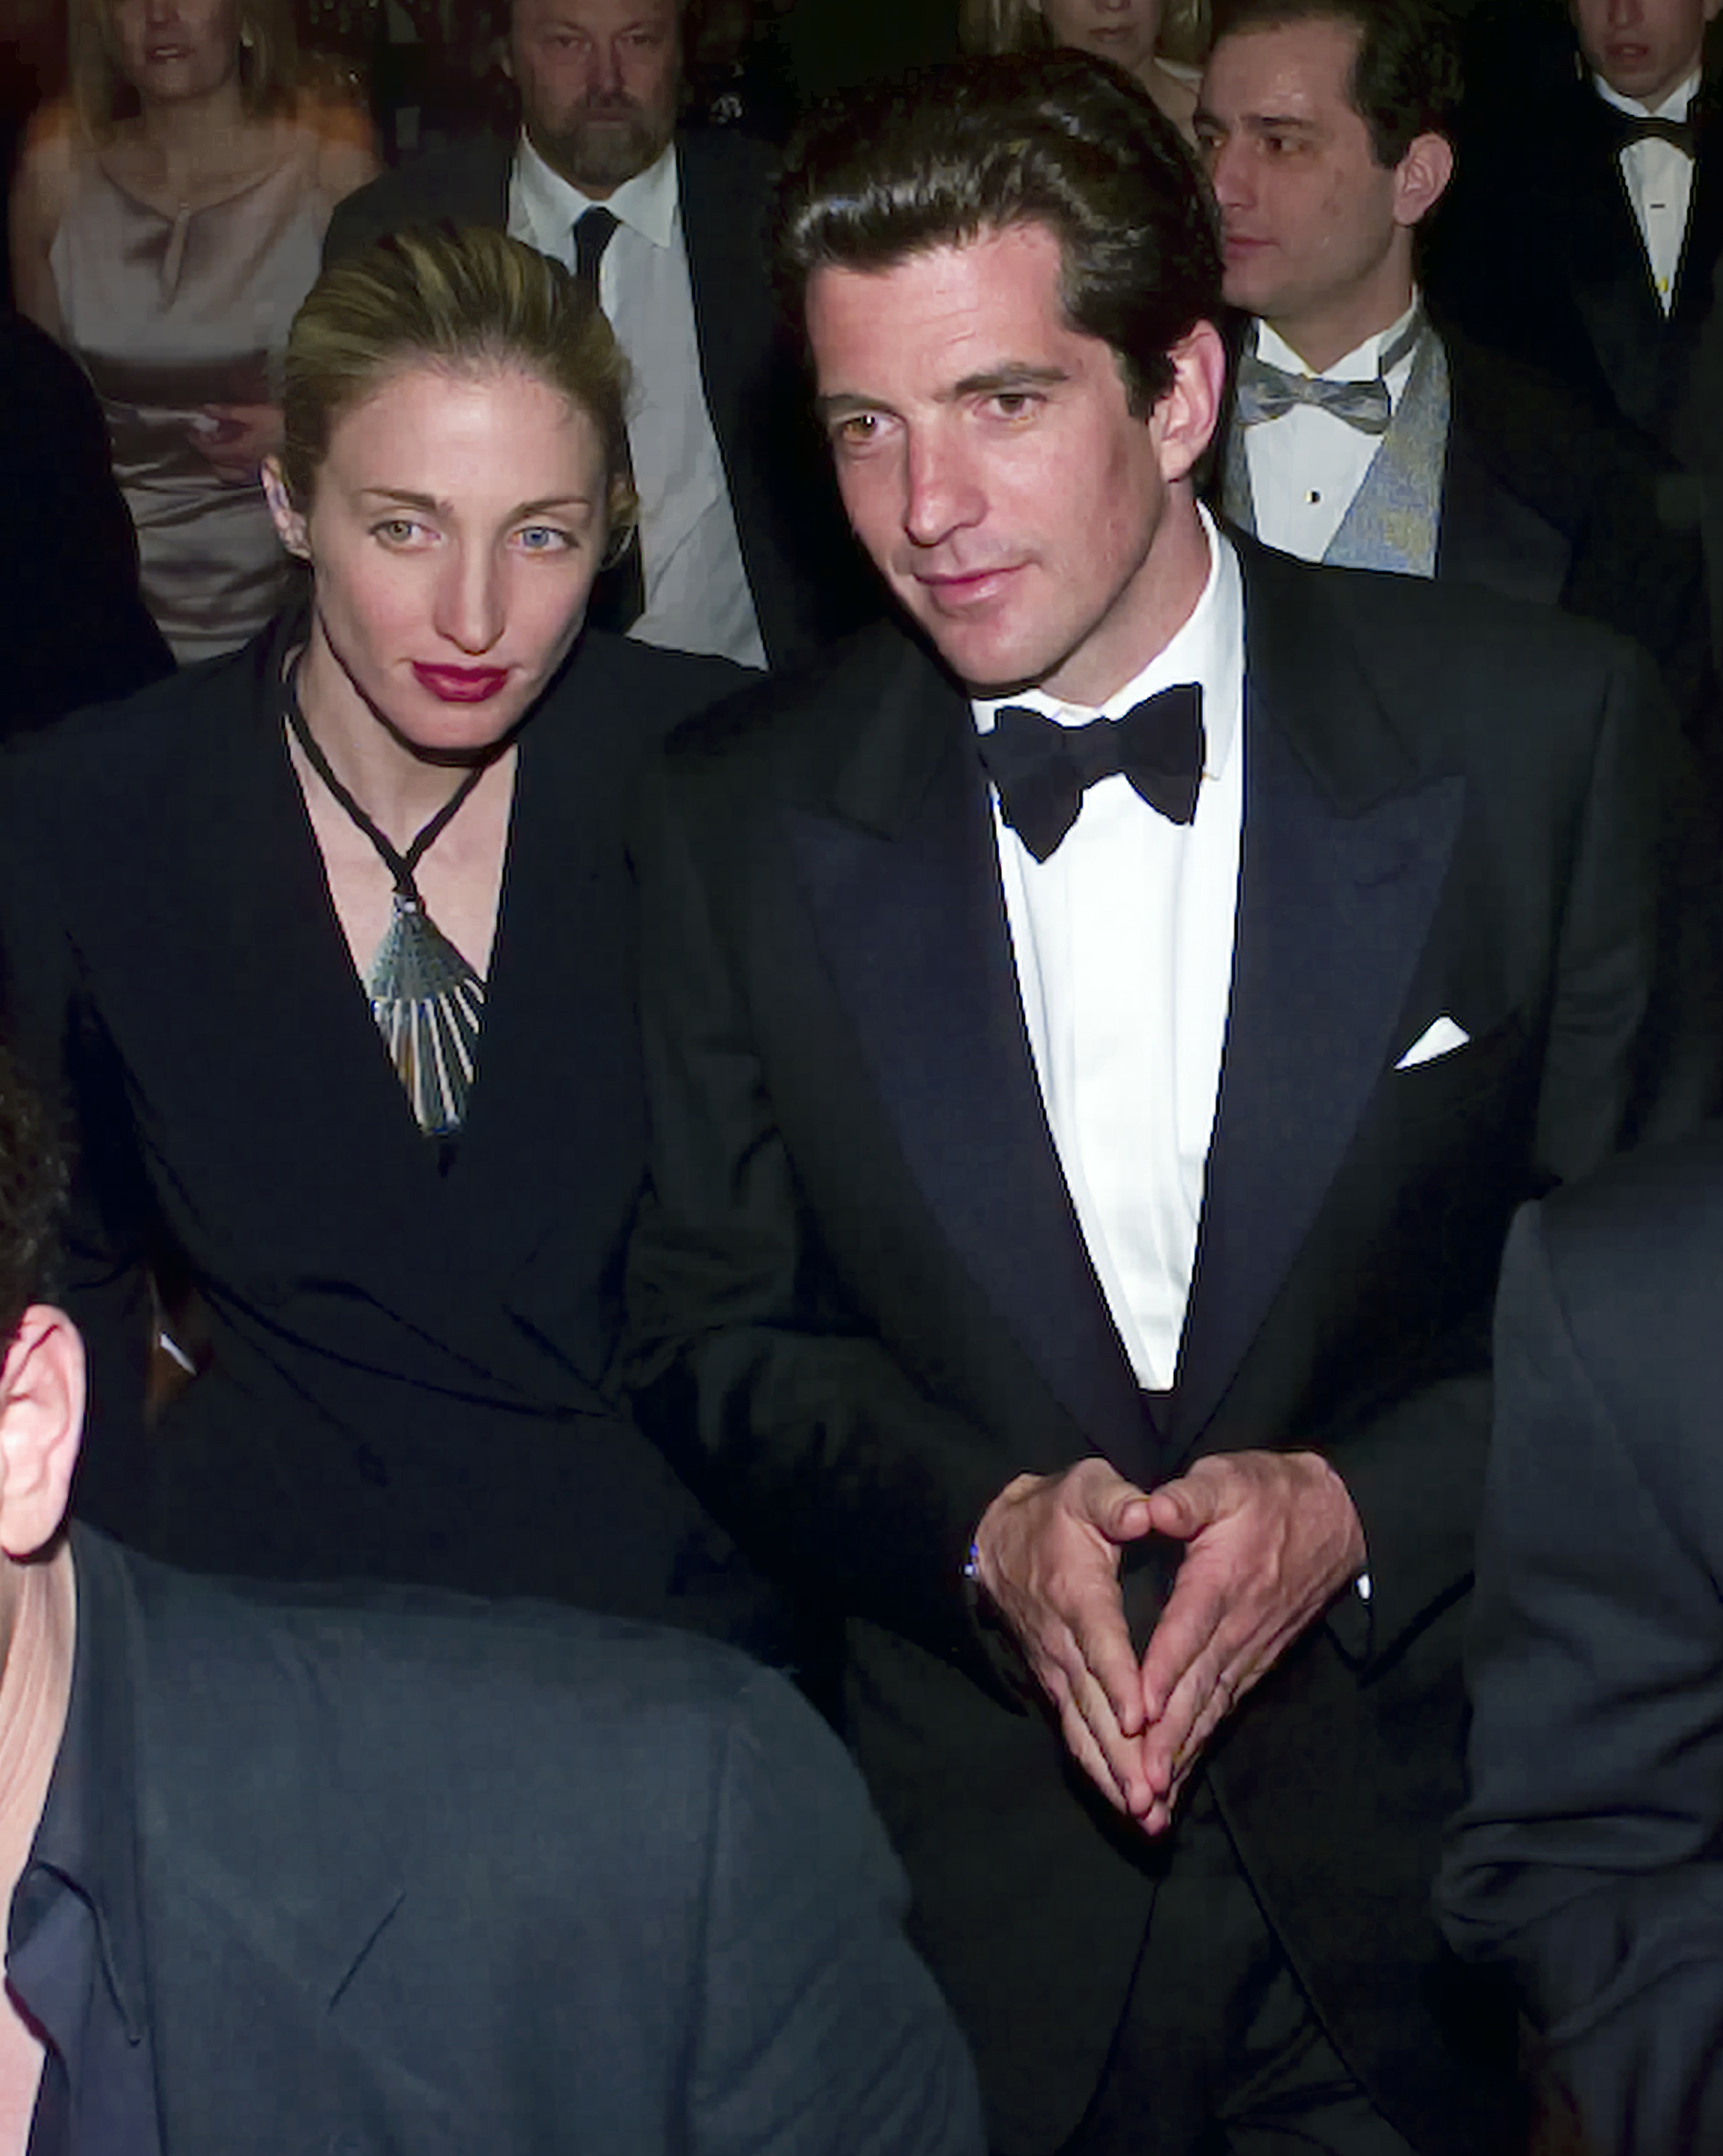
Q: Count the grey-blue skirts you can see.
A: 0